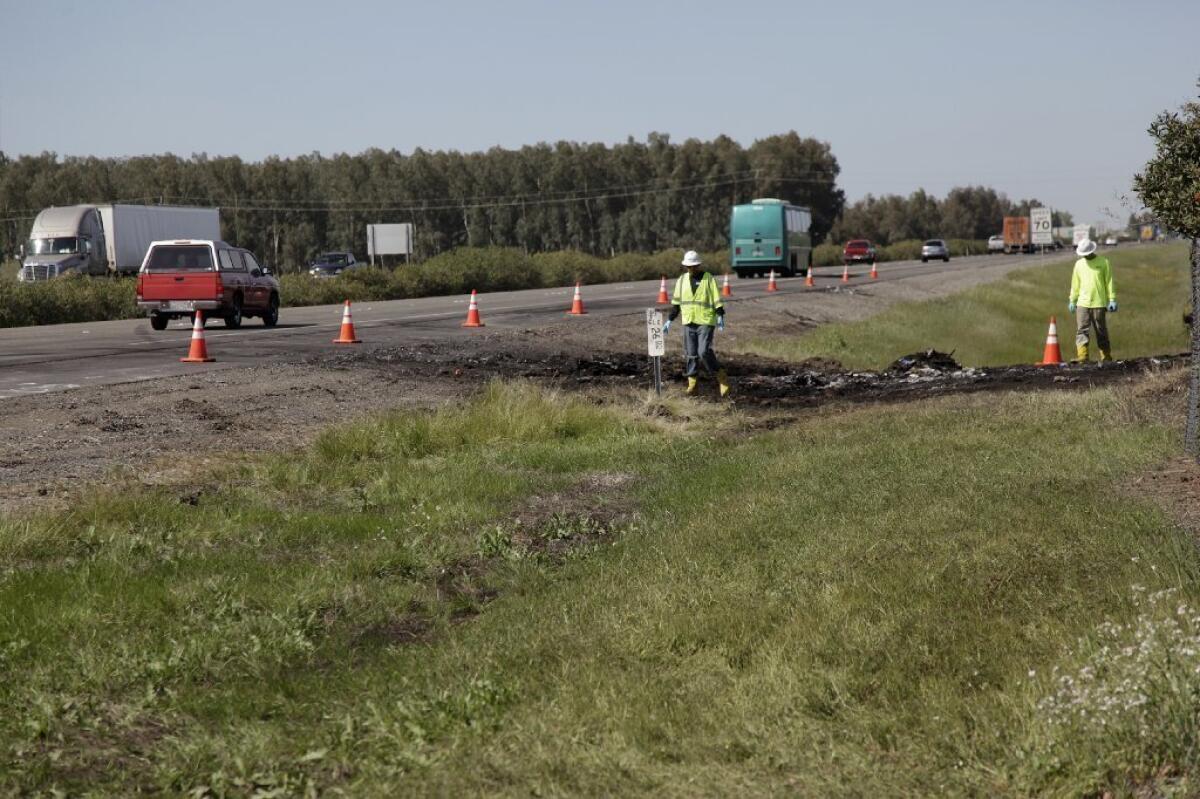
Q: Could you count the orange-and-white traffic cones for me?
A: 11